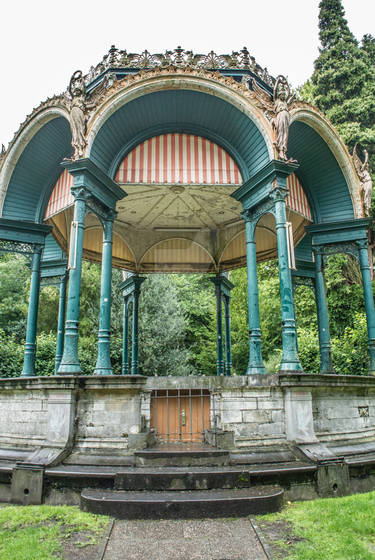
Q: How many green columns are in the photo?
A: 12